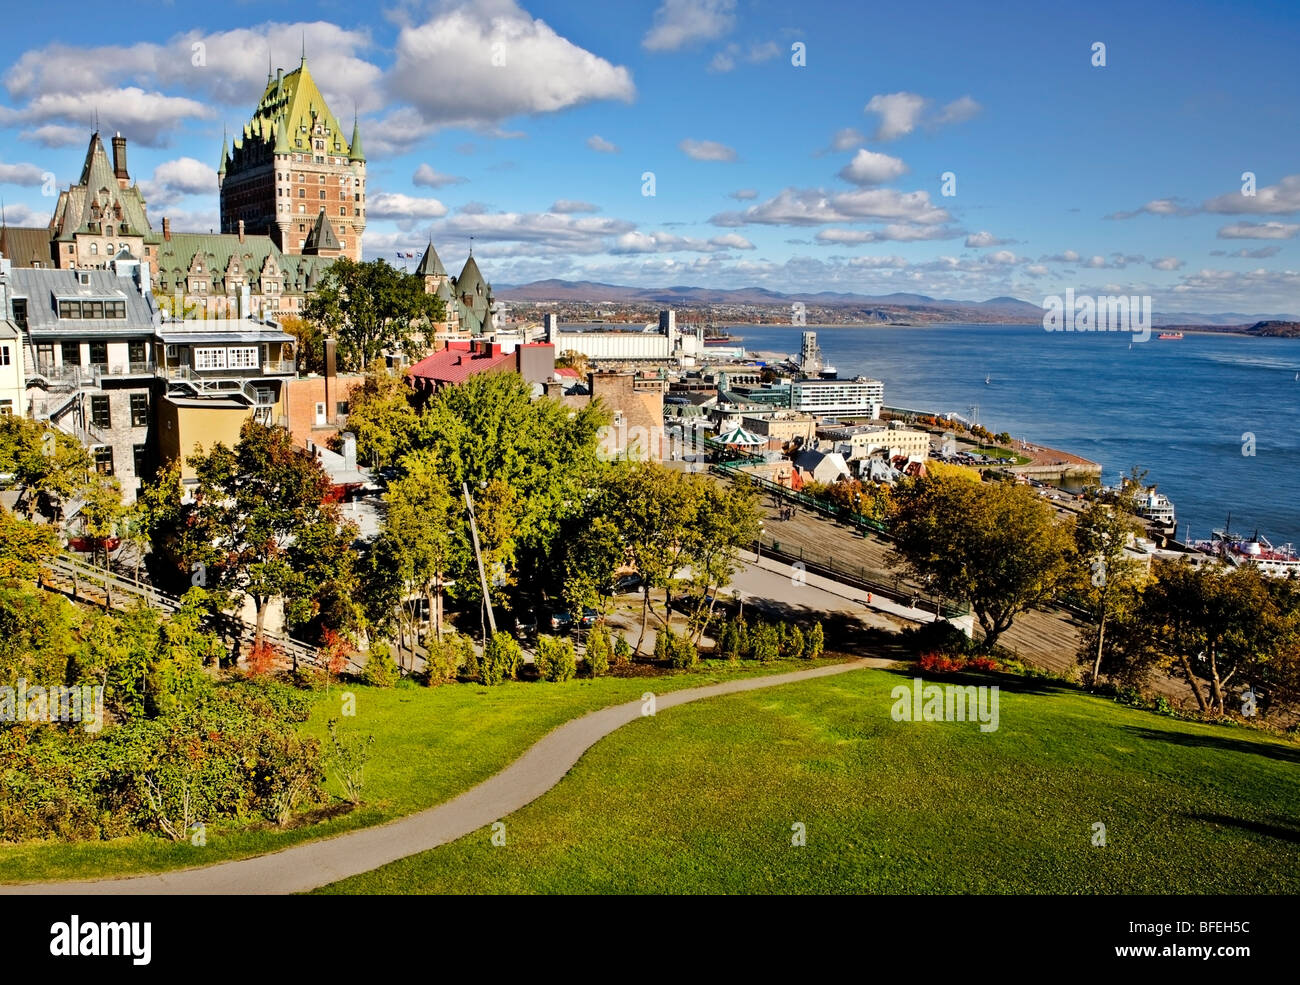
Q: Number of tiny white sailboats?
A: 3